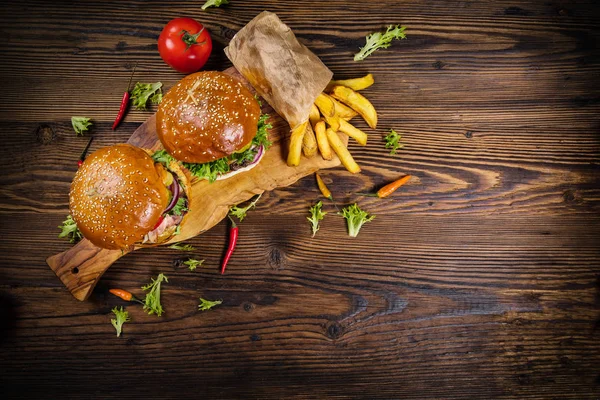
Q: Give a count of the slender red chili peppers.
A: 3